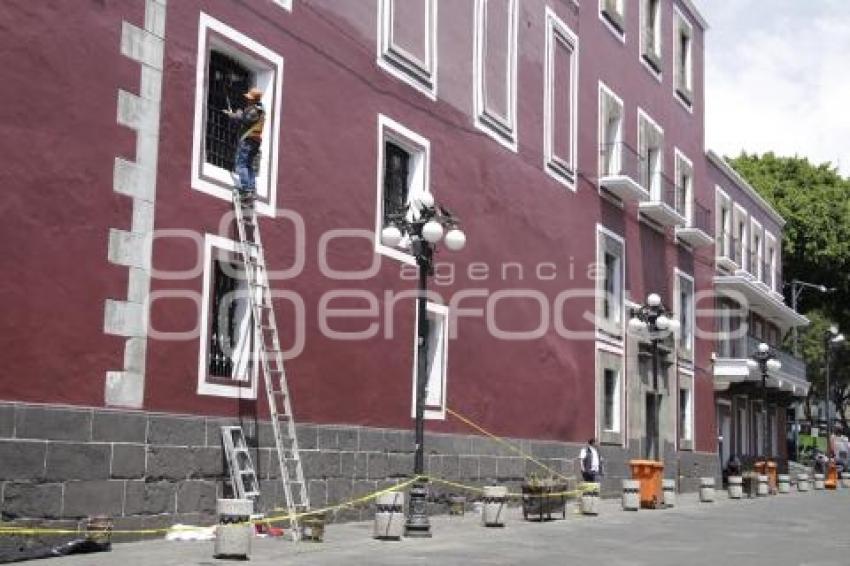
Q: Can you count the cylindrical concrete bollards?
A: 13